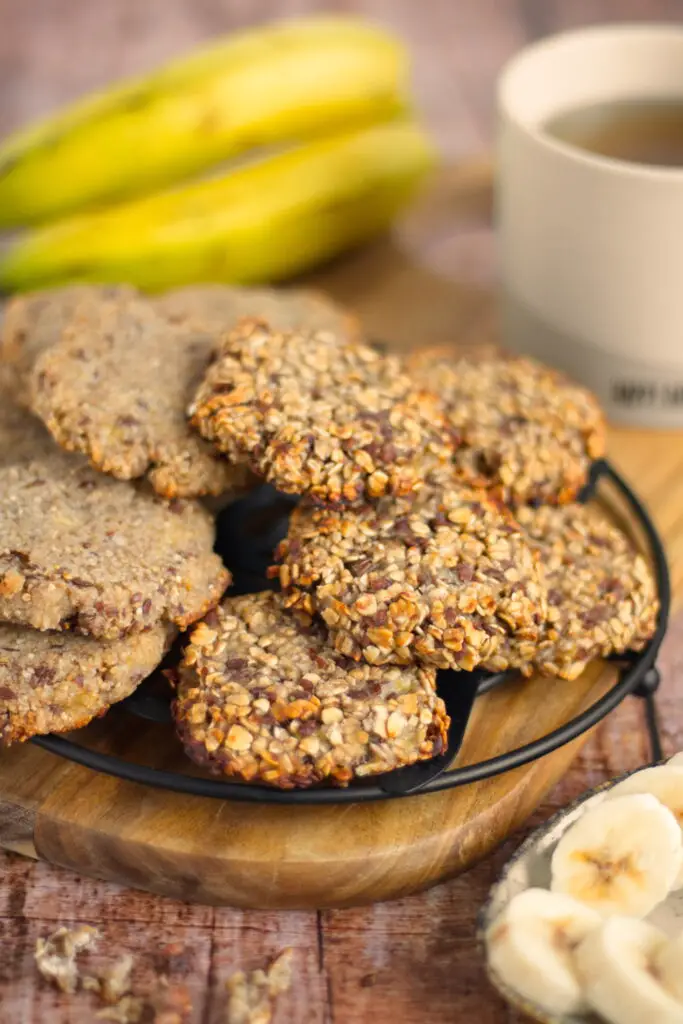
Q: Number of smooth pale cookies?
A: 5